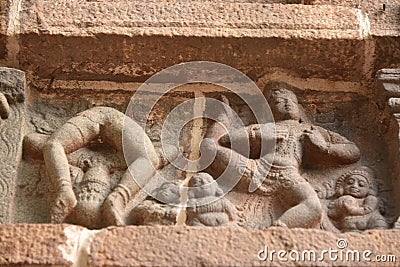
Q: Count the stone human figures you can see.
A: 5